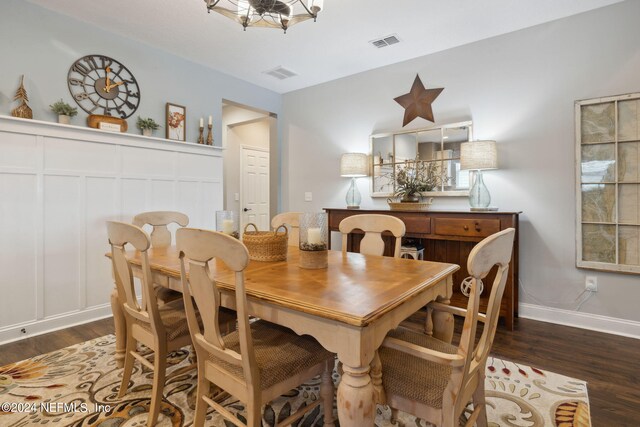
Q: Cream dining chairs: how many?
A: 6